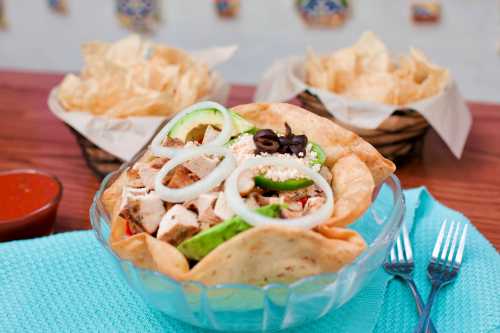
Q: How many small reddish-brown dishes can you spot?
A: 1